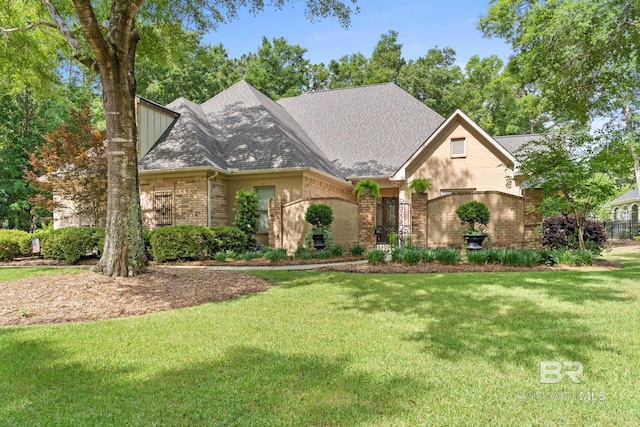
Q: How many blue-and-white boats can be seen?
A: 0